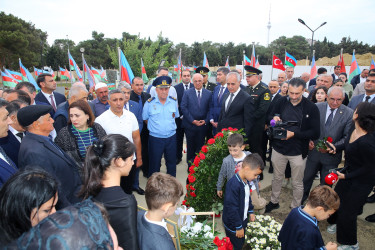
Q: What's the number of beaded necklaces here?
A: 1